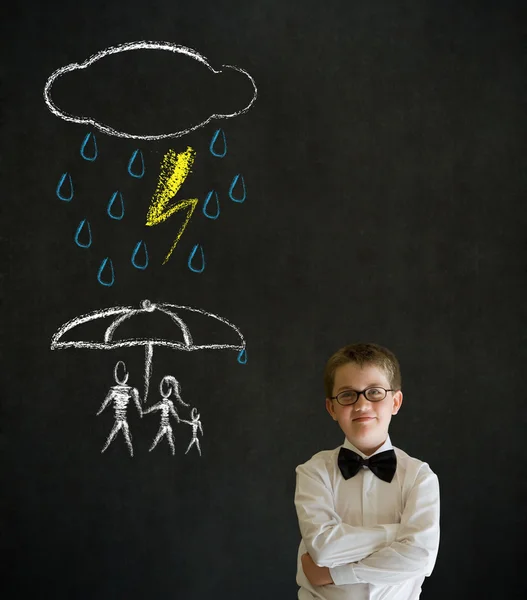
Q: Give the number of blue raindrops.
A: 12